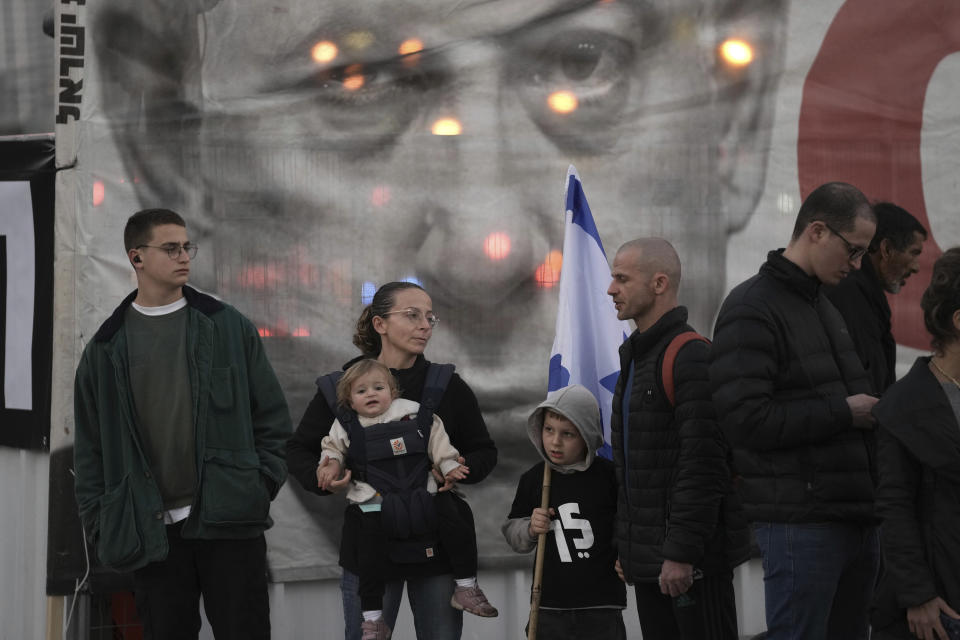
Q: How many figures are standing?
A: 7